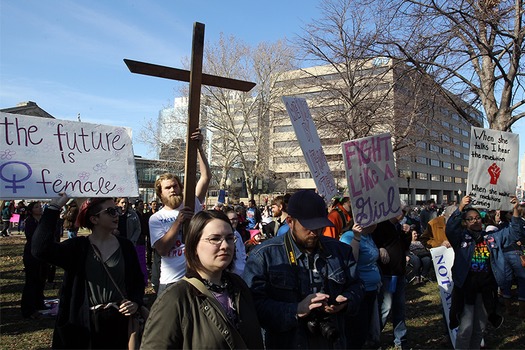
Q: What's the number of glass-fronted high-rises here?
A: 1